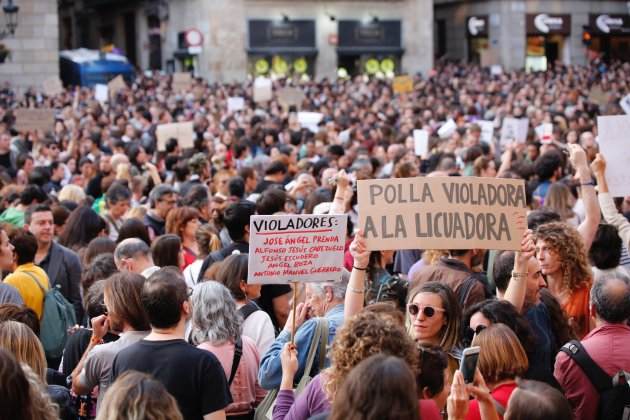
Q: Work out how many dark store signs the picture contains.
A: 5